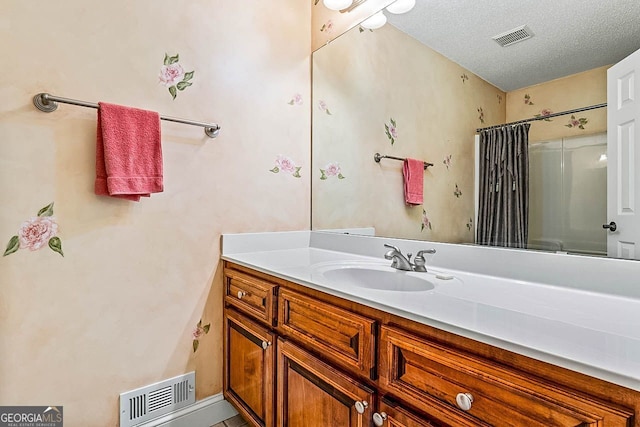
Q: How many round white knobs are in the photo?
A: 5